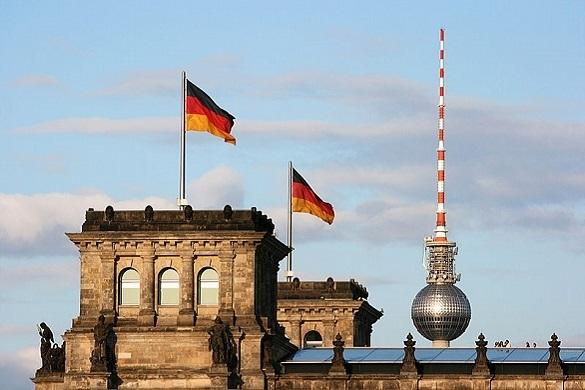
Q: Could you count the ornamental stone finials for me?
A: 4